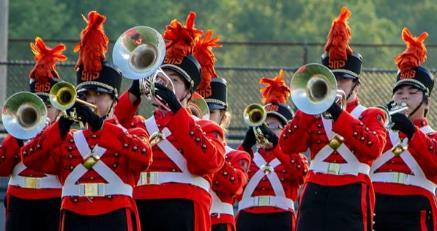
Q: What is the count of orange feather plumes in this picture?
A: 7